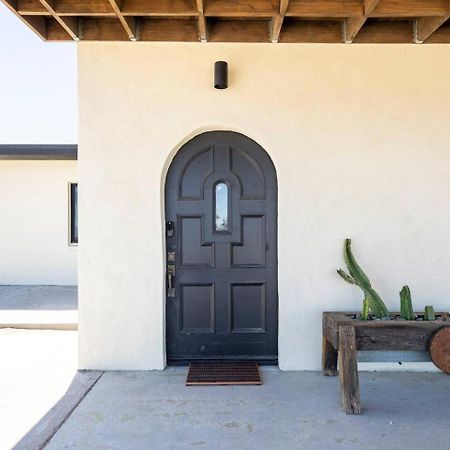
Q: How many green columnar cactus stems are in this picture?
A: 4